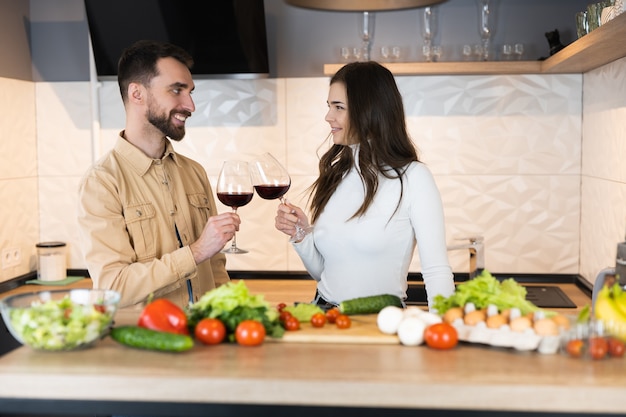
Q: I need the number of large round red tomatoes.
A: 3